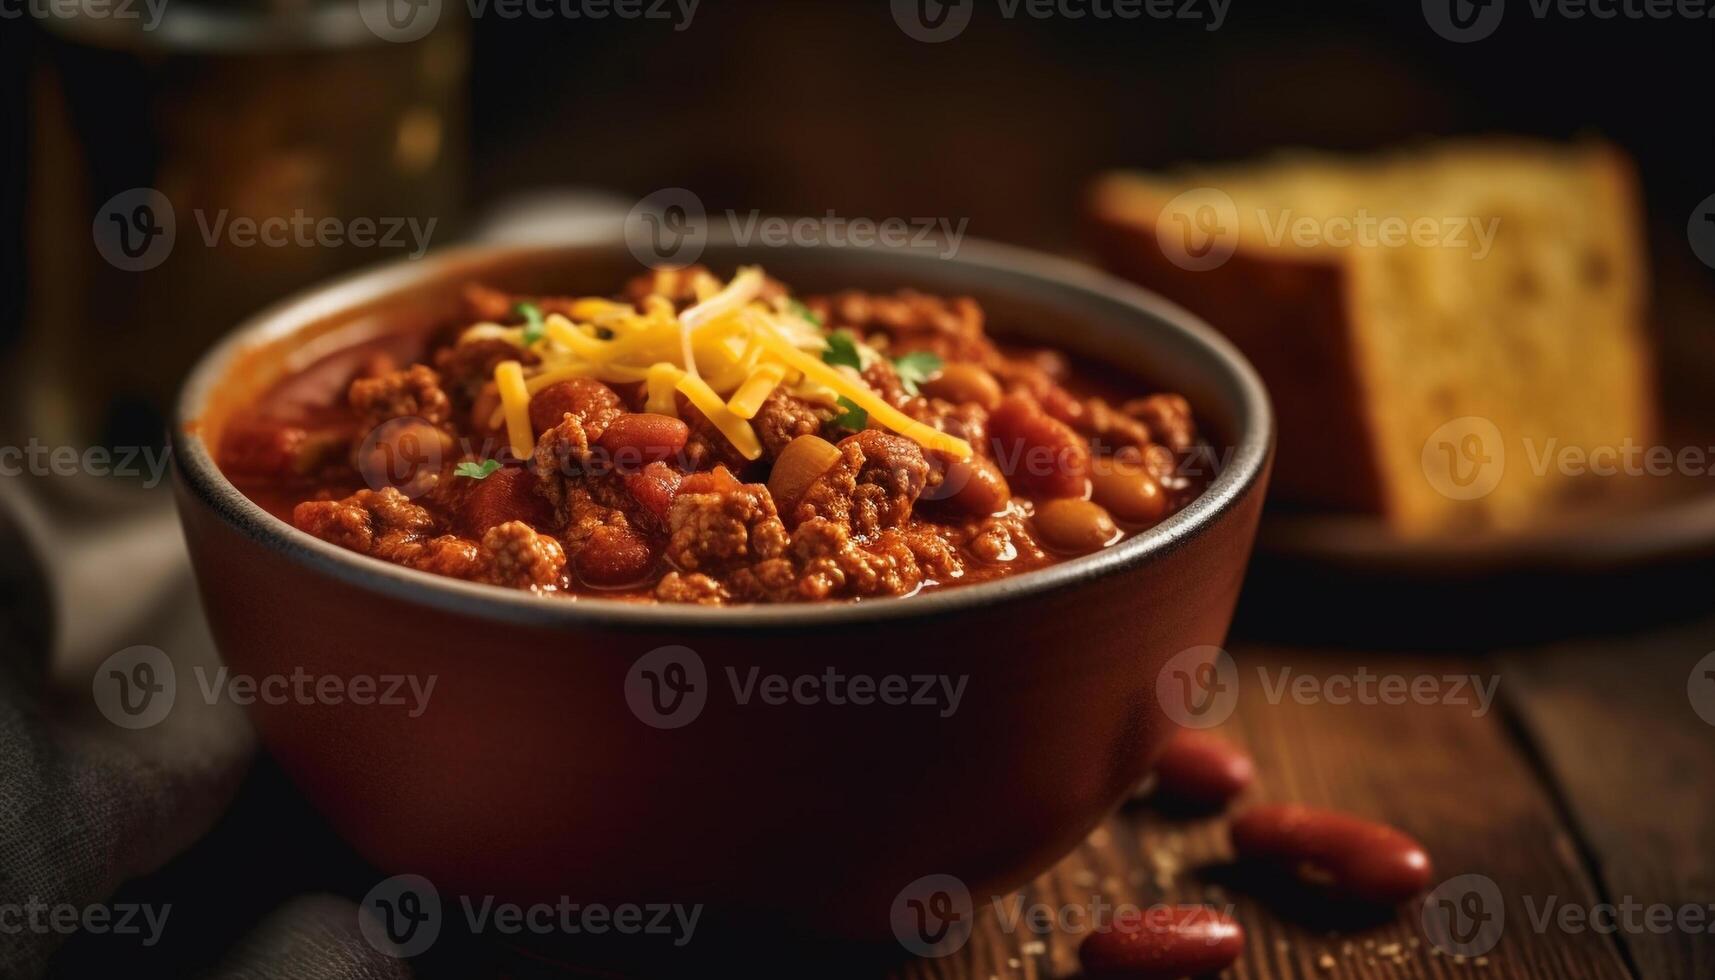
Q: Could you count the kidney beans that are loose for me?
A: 3